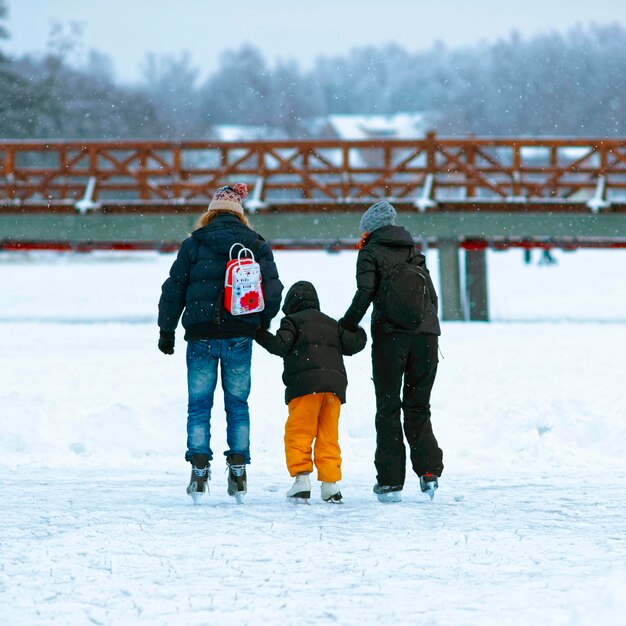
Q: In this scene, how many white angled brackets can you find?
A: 4